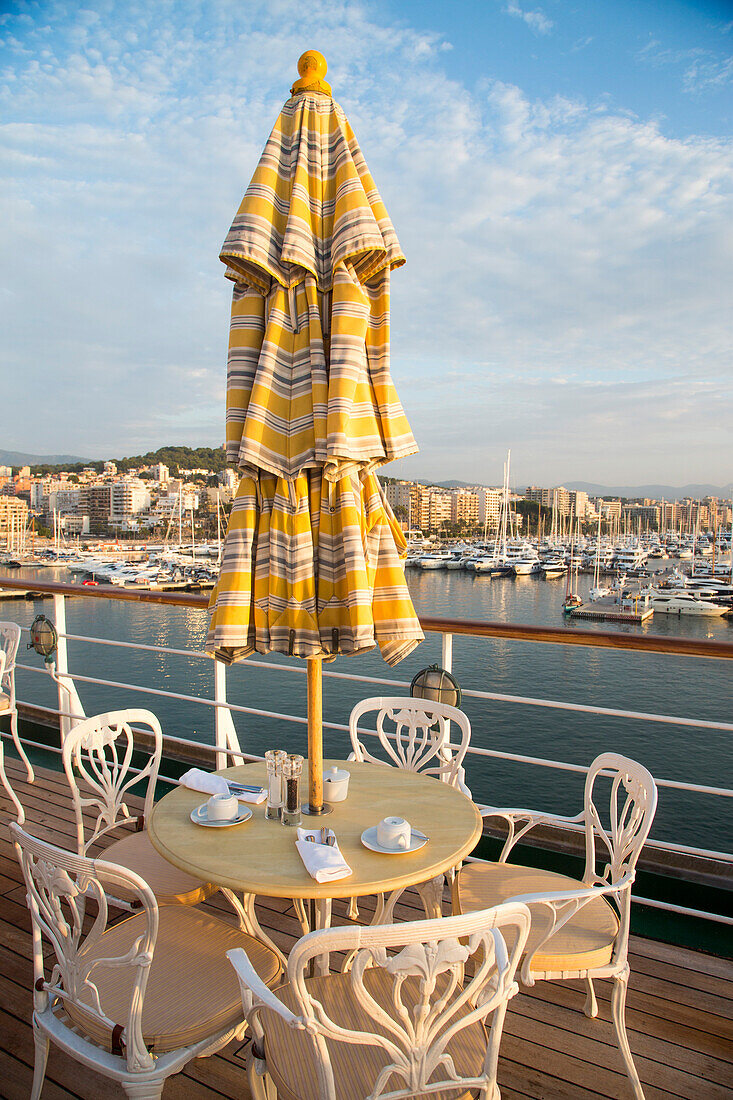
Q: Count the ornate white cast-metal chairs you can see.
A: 6